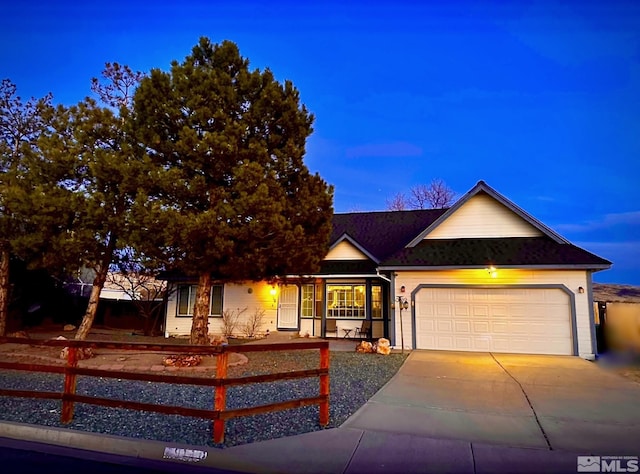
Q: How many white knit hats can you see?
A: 0